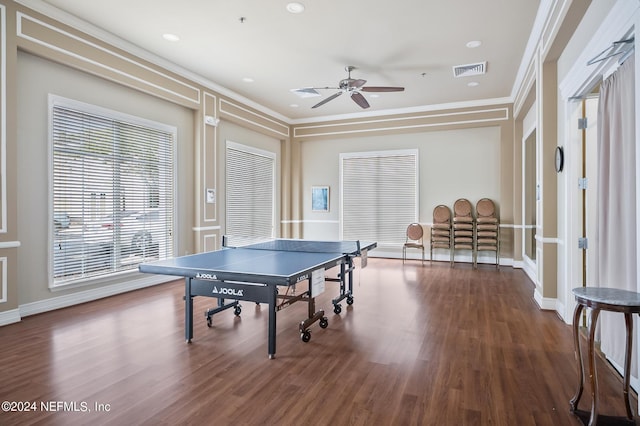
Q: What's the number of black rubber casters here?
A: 6